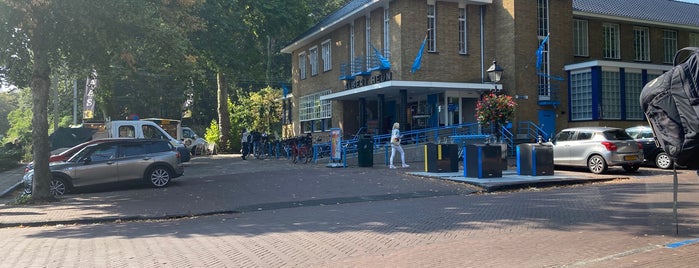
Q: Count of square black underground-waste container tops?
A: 3